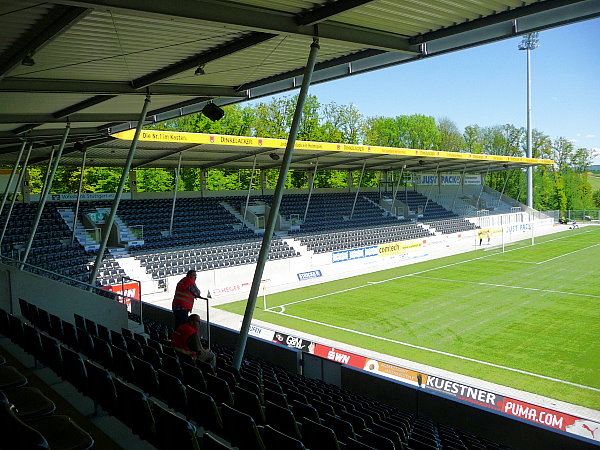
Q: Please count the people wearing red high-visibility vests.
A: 2